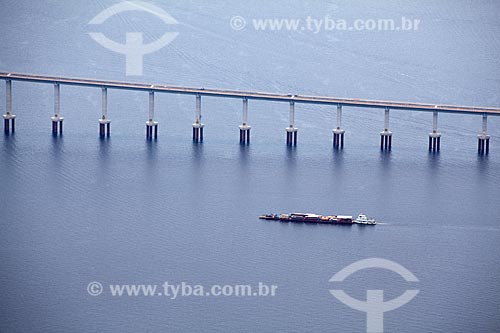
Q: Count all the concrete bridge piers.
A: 11